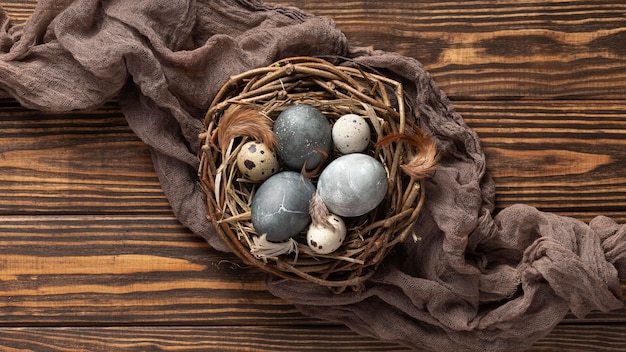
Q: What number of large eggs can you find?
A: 3